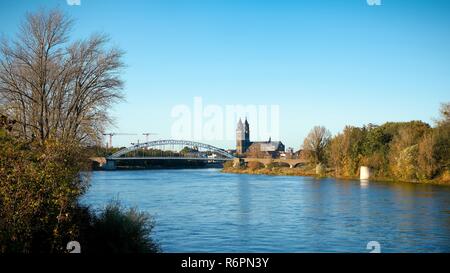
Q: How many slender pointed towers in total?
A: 2